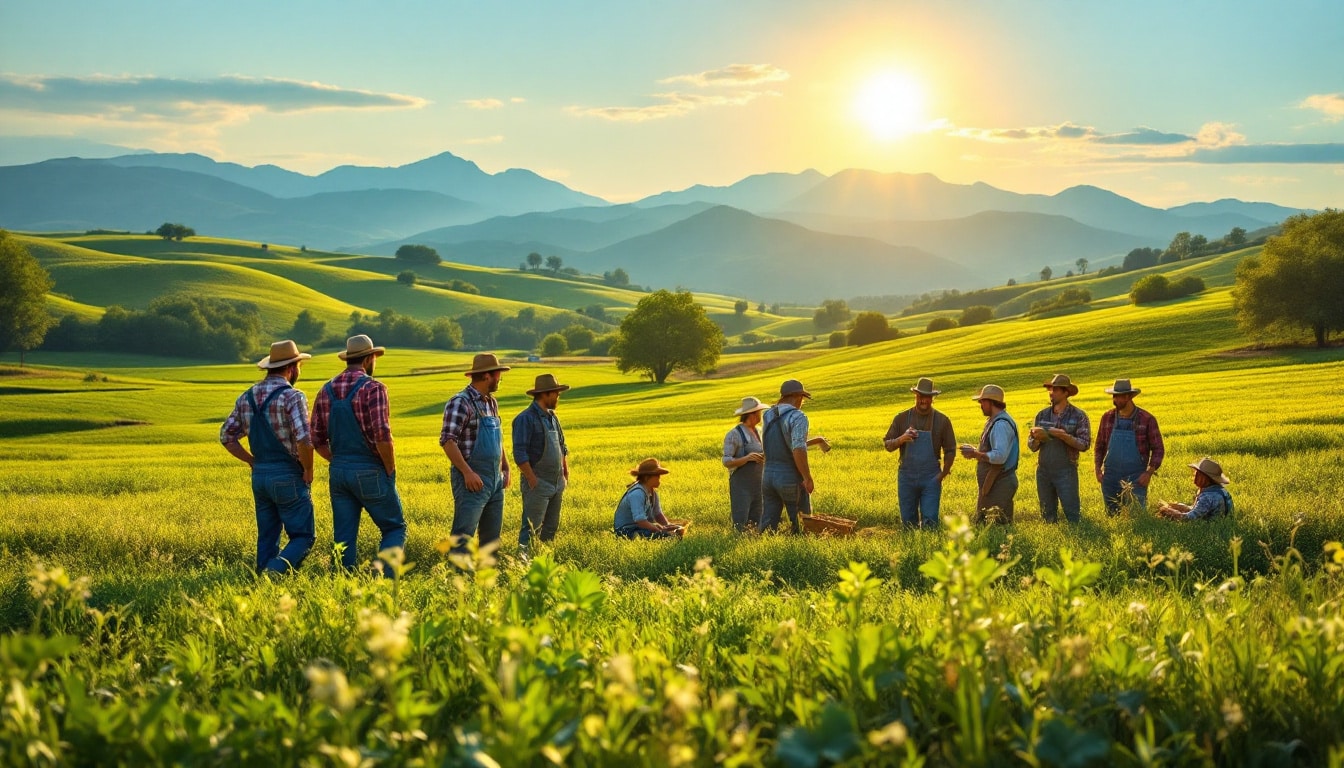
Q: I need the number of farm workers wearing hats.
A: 12